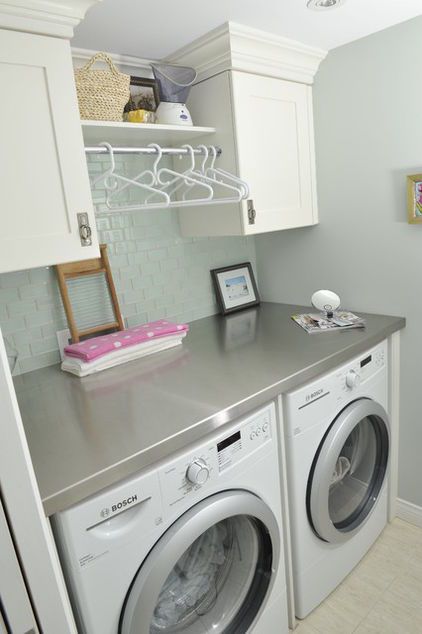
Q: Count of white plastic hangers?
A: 5